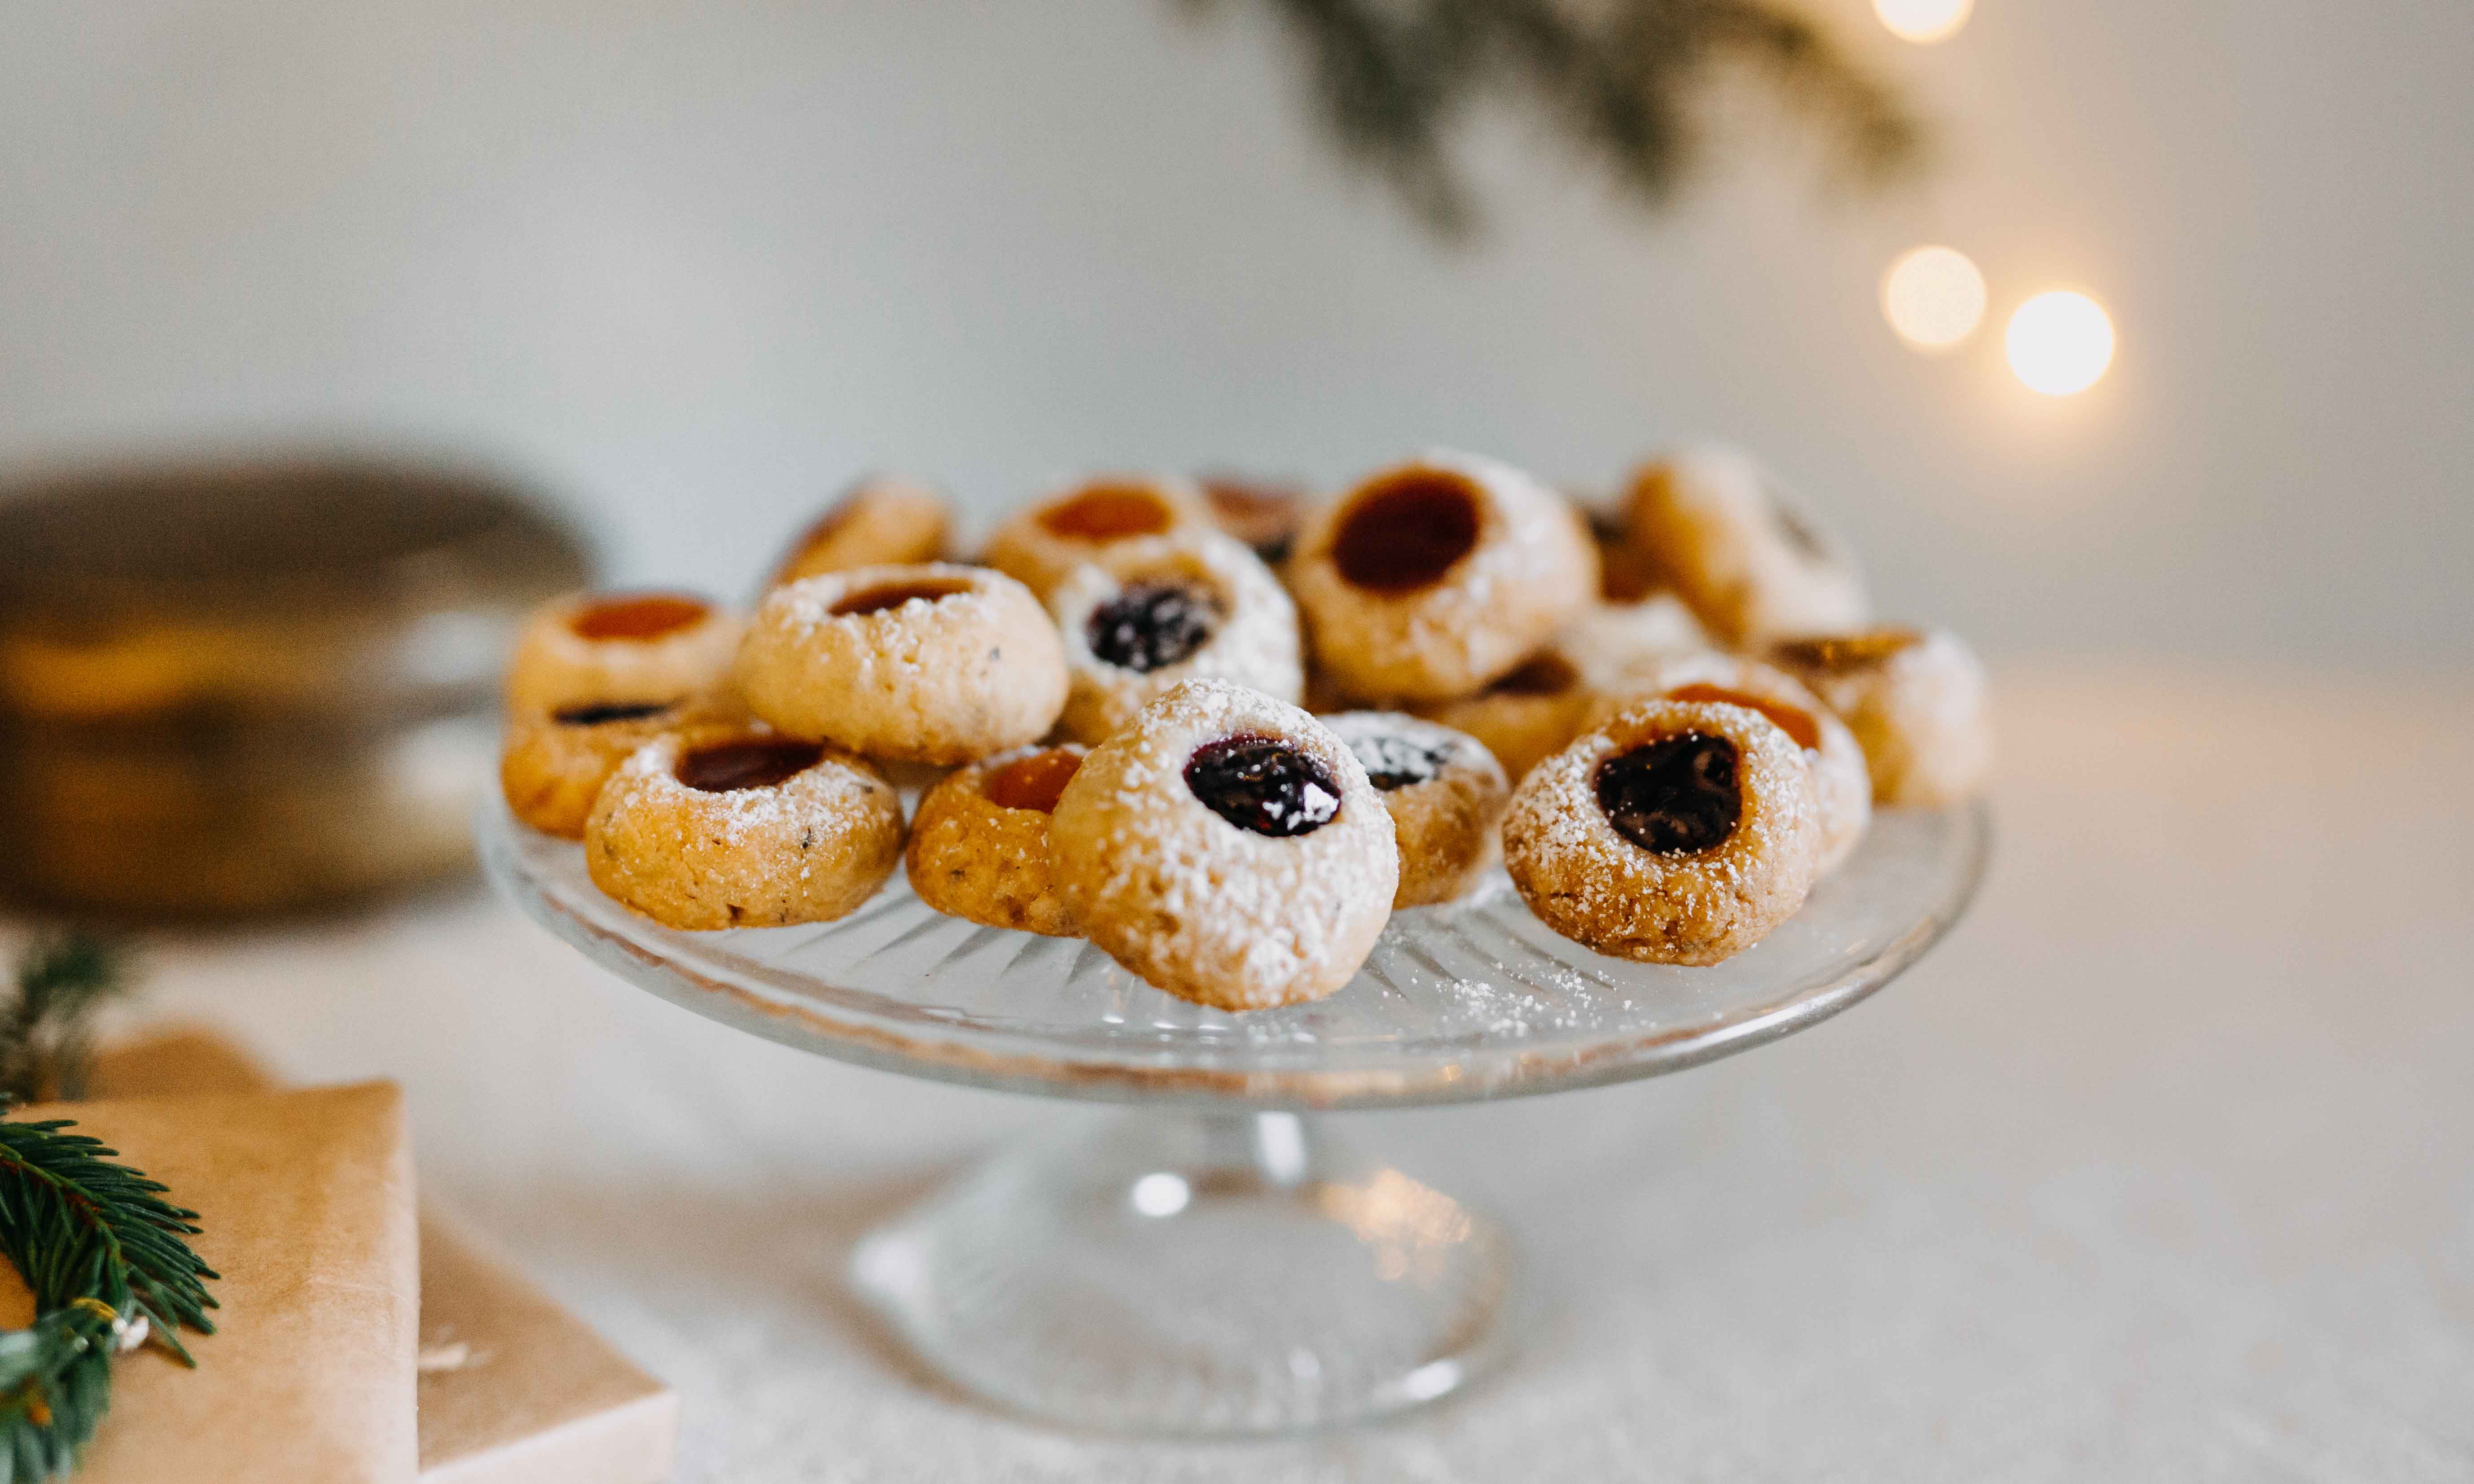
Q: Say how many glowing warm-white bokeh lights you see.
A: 3